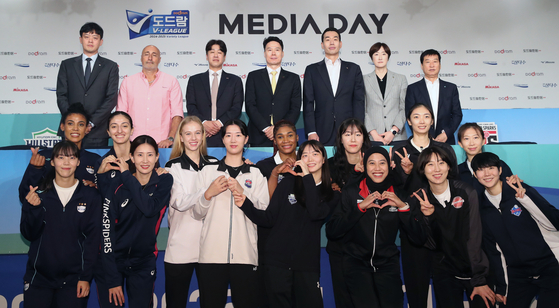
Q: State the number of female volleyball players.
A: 14